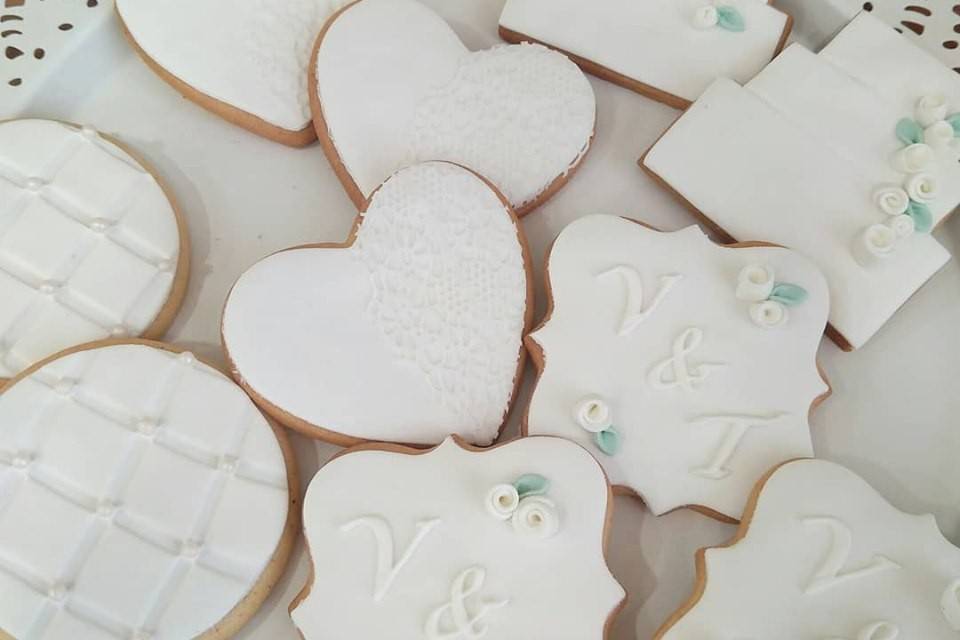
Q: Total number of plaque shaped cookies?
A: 3